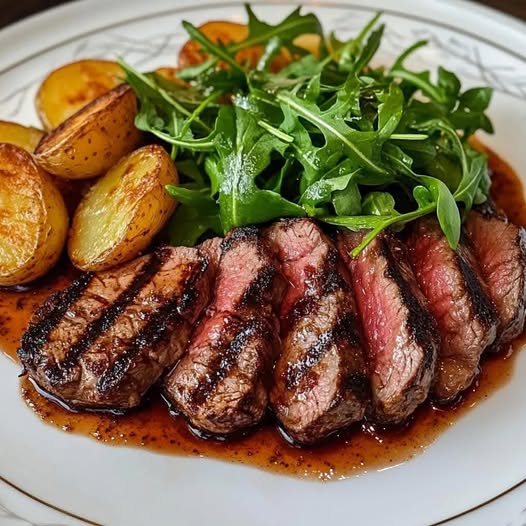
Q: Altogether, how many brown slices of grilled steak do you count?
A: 6